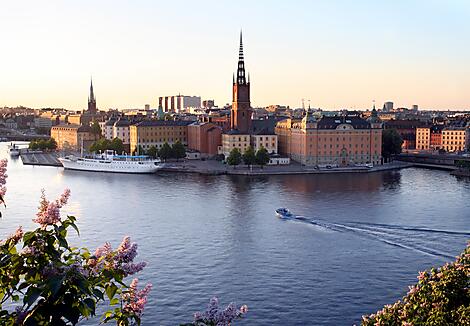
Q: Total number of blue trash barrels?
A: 0